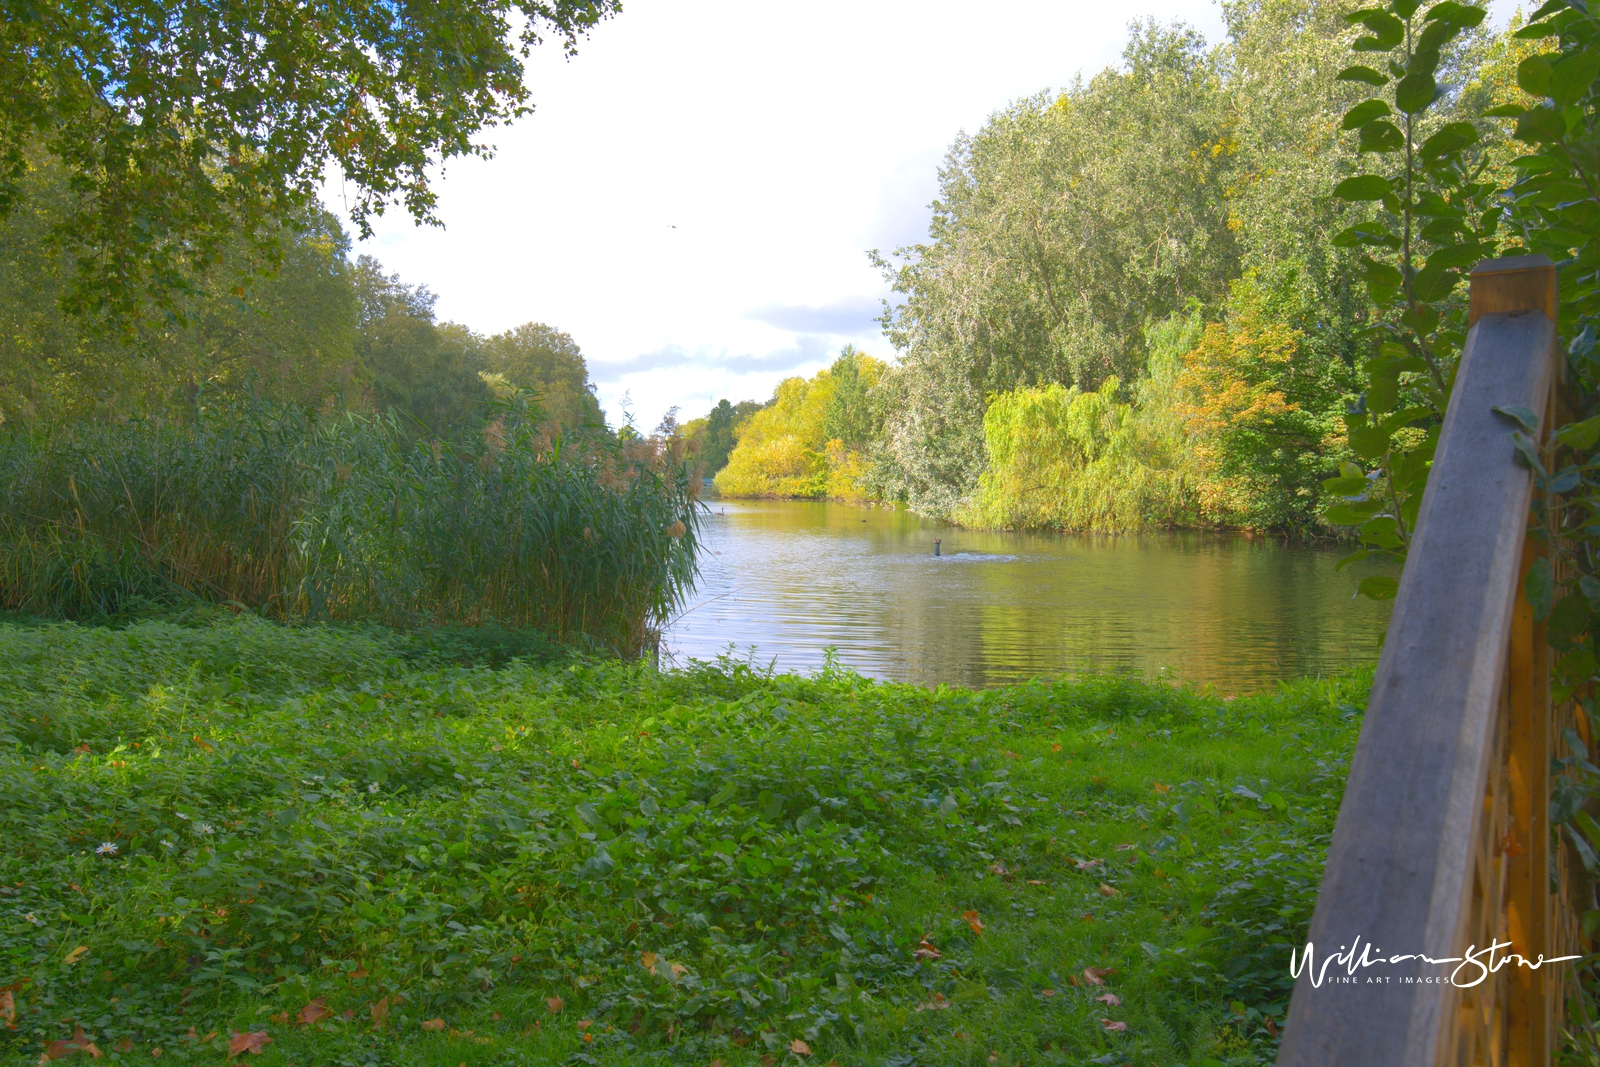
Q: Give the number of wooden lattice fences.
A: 1